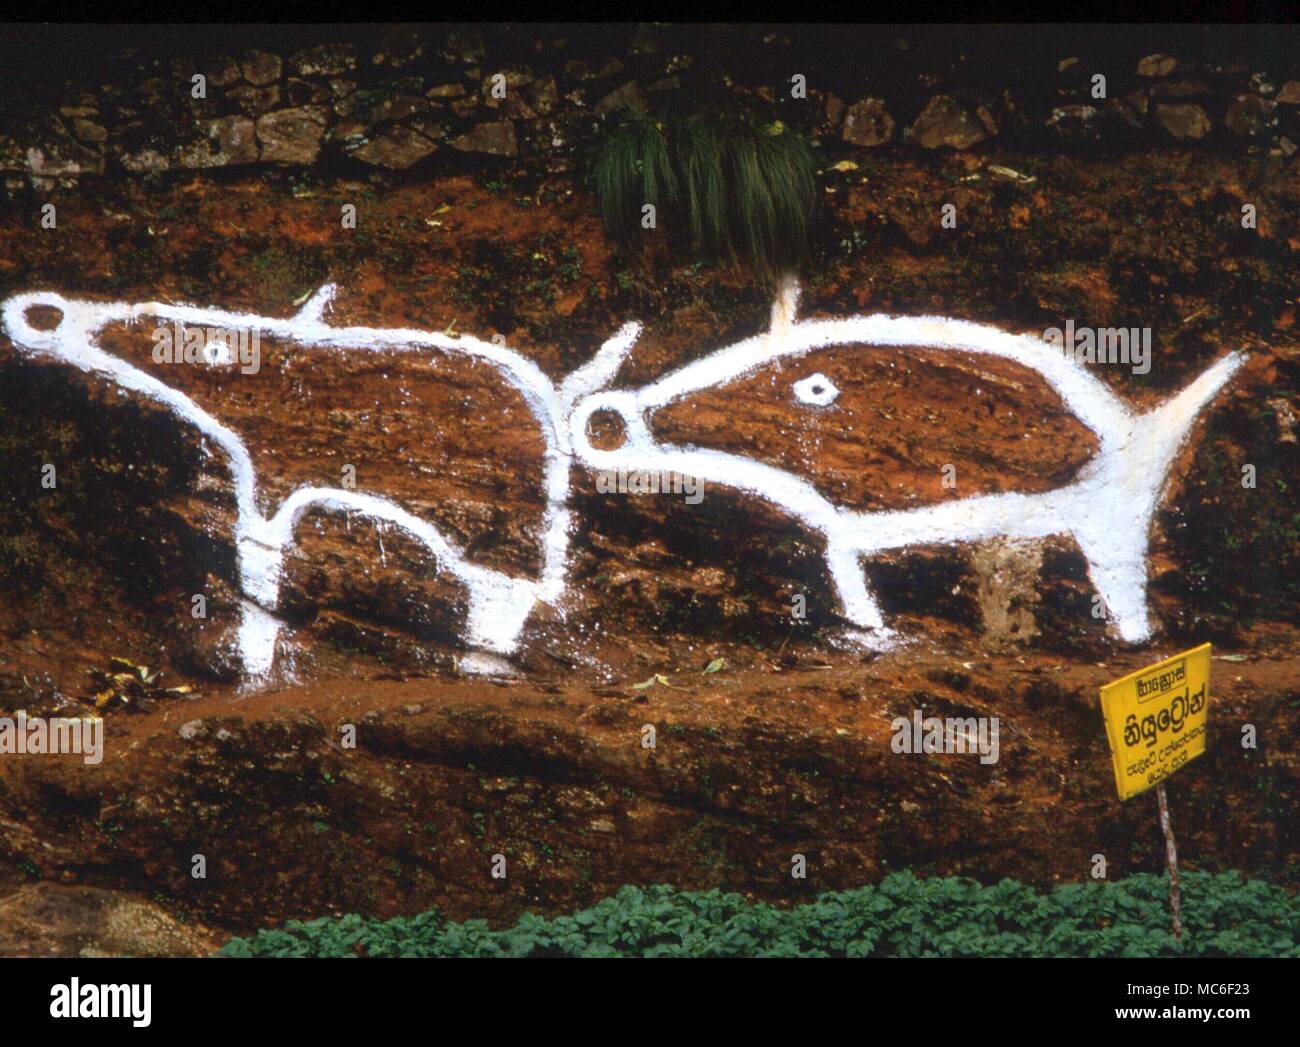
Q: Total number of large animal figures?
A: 2